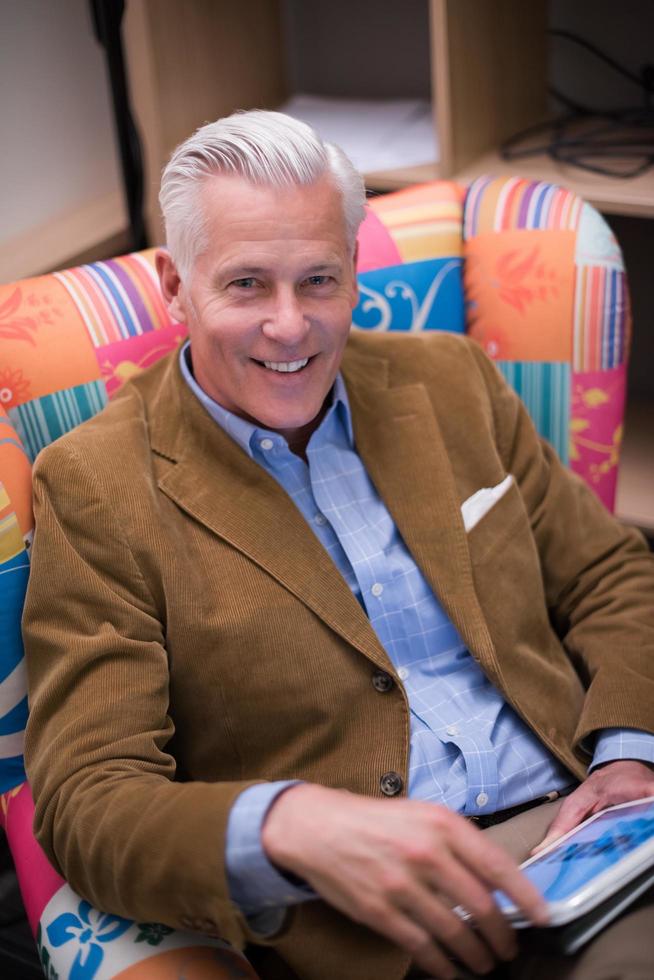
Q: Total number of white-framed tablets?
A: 1